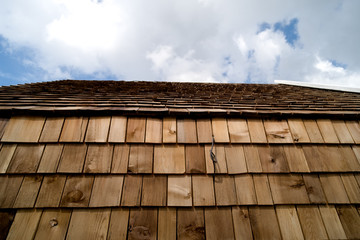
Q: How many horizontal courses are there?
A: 4